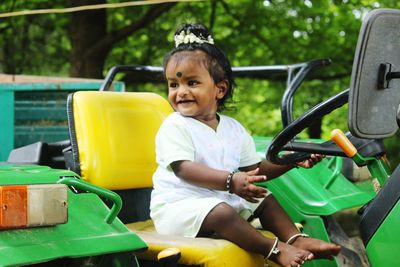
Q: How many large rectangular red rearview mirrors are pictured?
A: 0